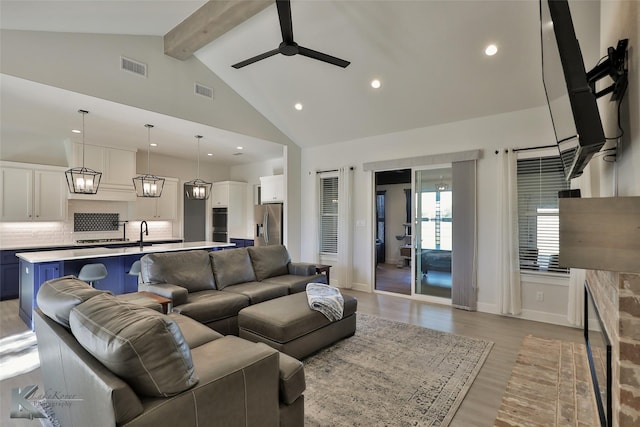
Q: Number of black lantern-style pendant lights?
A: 3